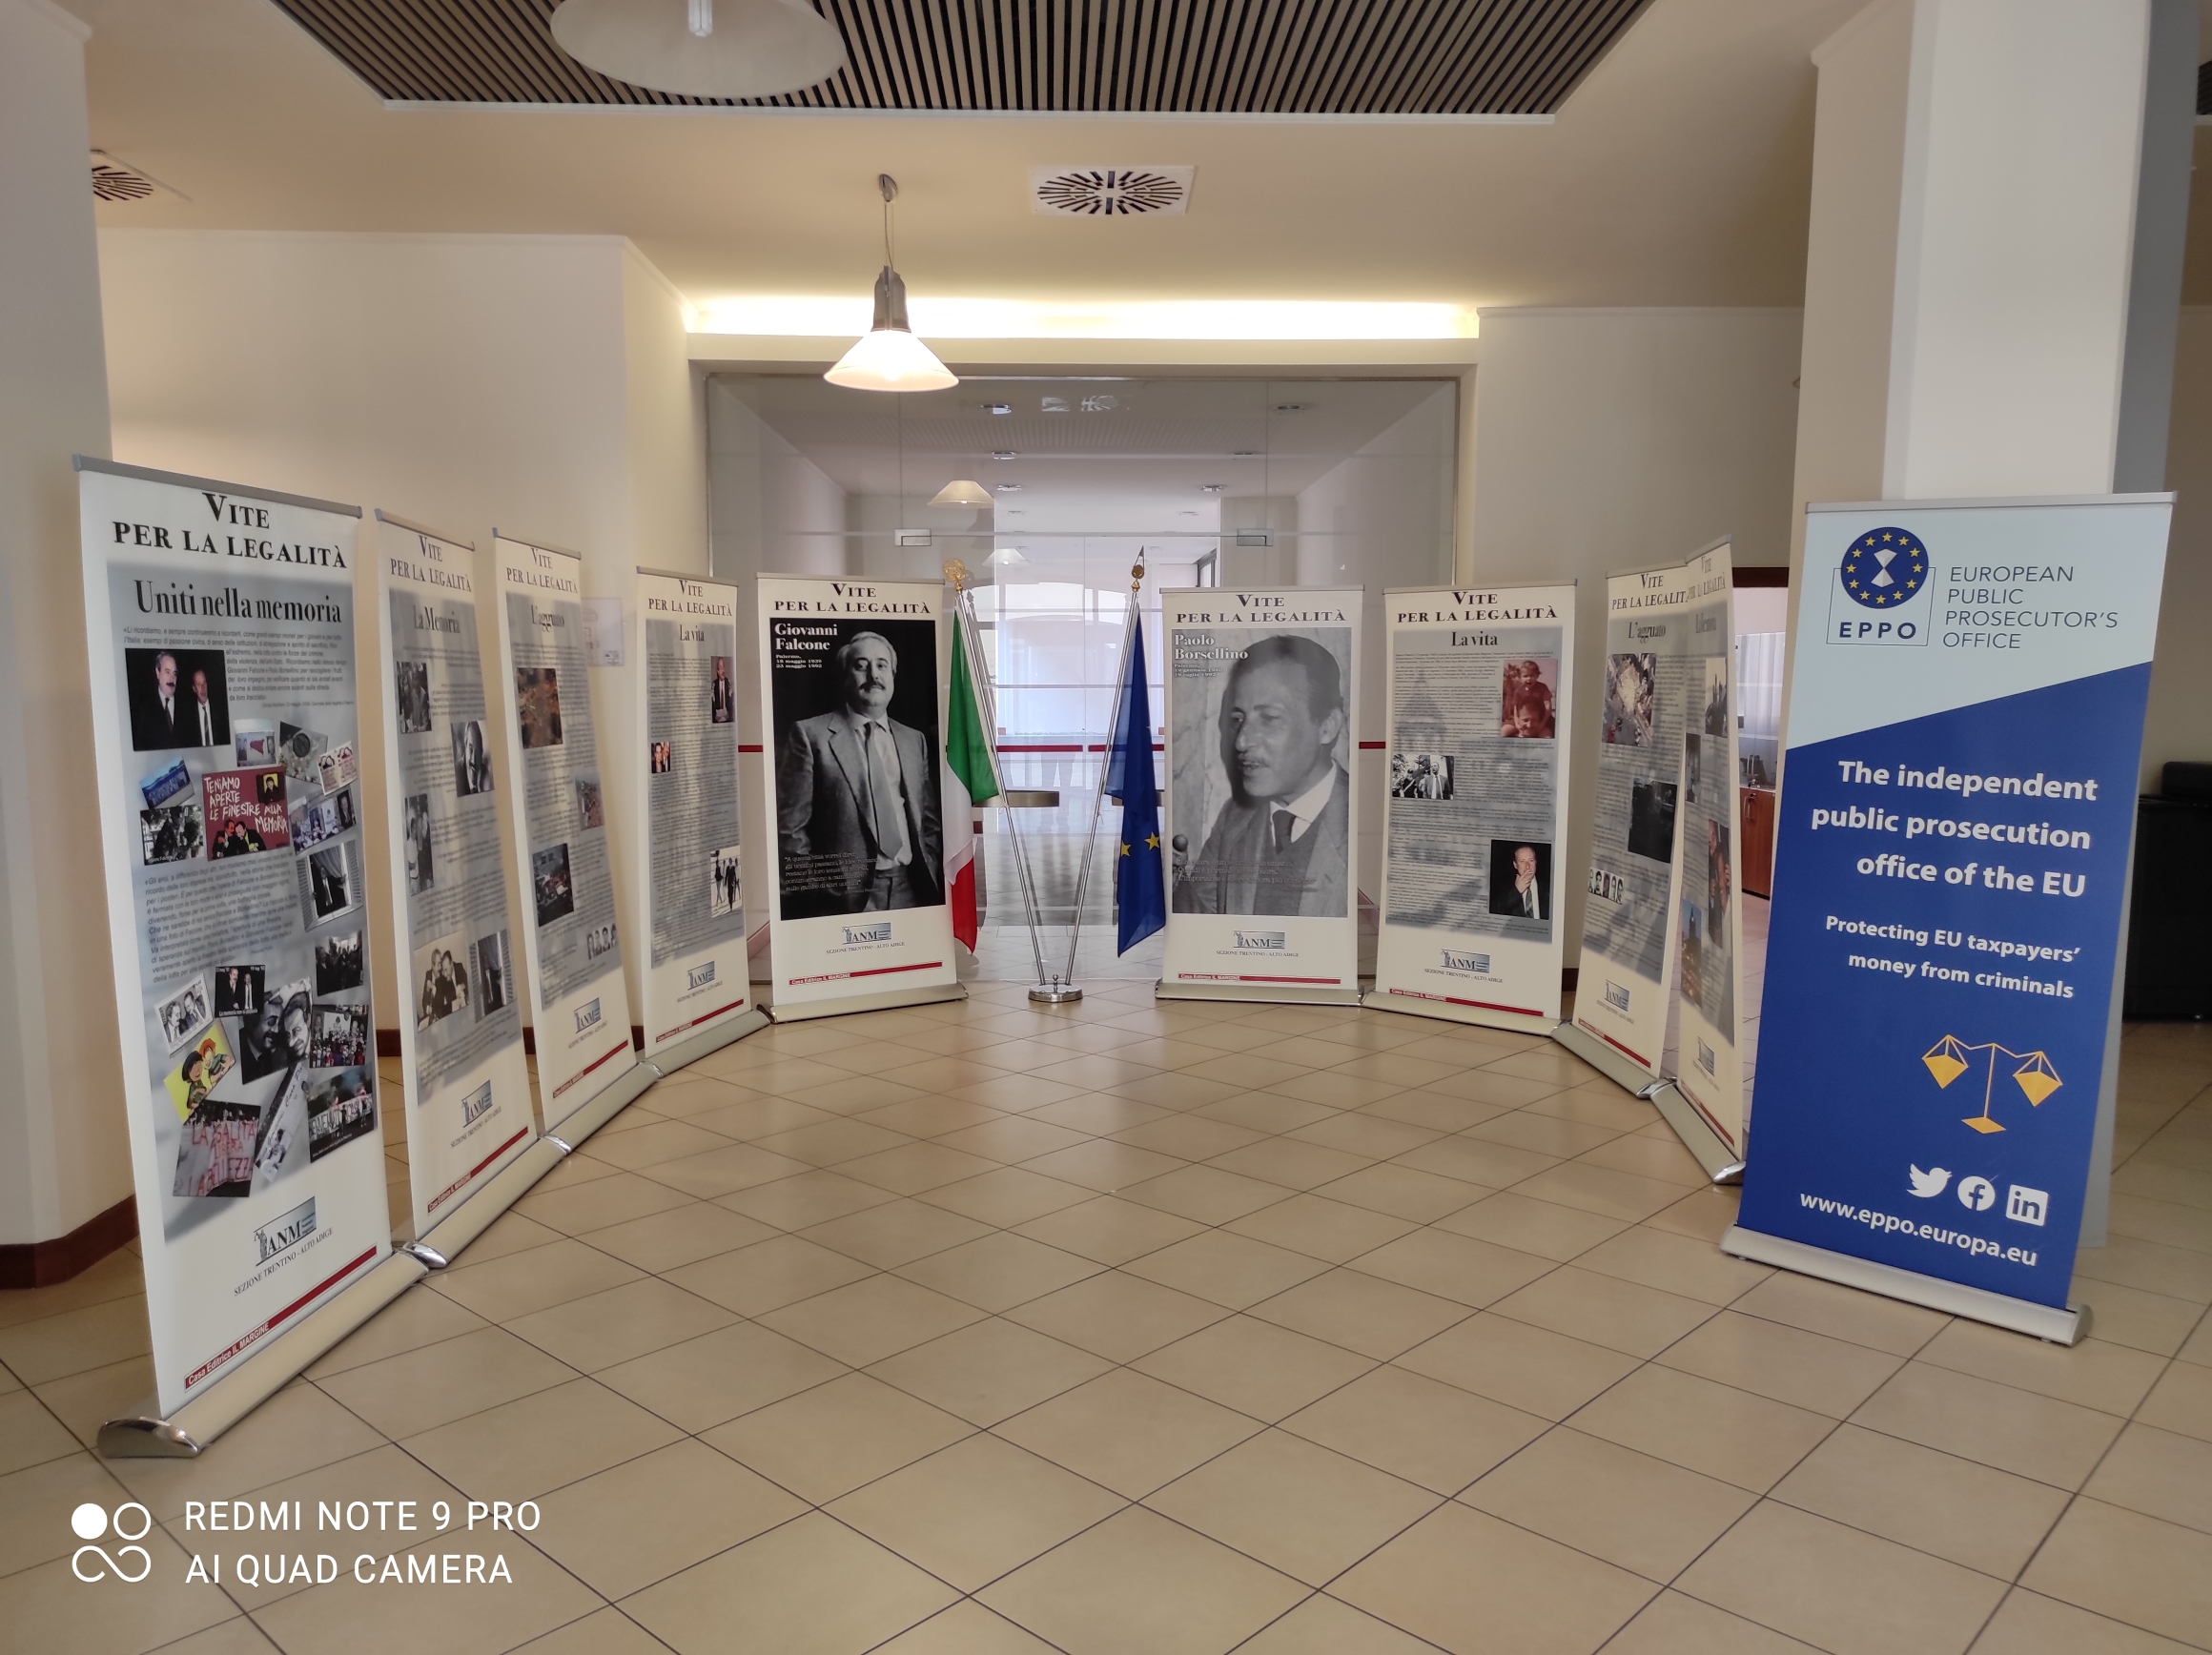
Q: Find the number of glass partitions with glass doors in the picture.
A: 1